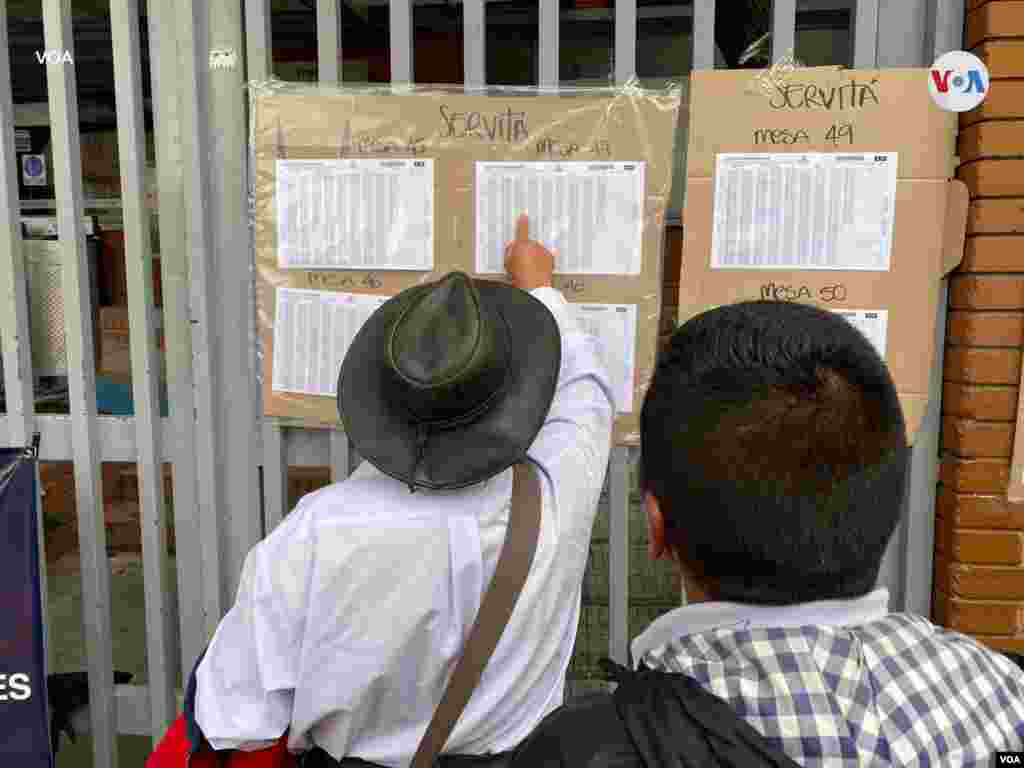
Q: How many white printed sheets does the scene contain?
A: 6